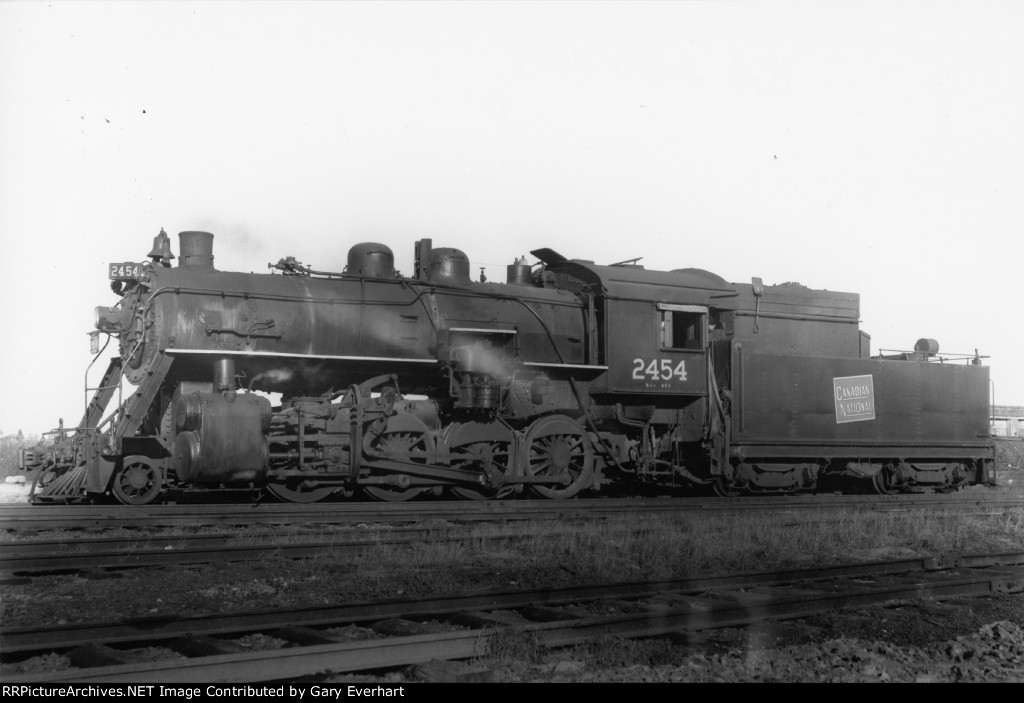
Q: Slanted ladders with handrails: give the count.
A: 2